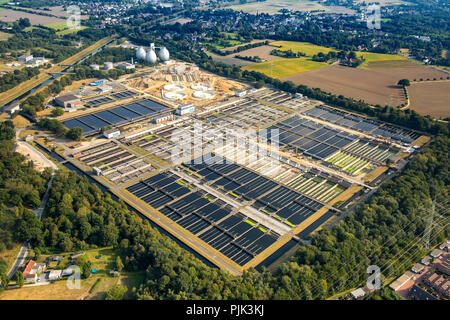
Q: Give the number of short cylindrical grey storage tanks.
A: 2